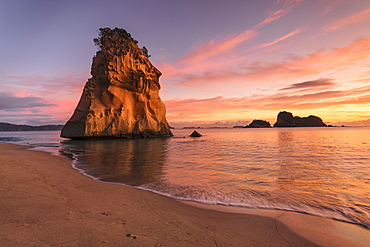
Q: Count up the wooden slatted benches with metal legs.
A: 0